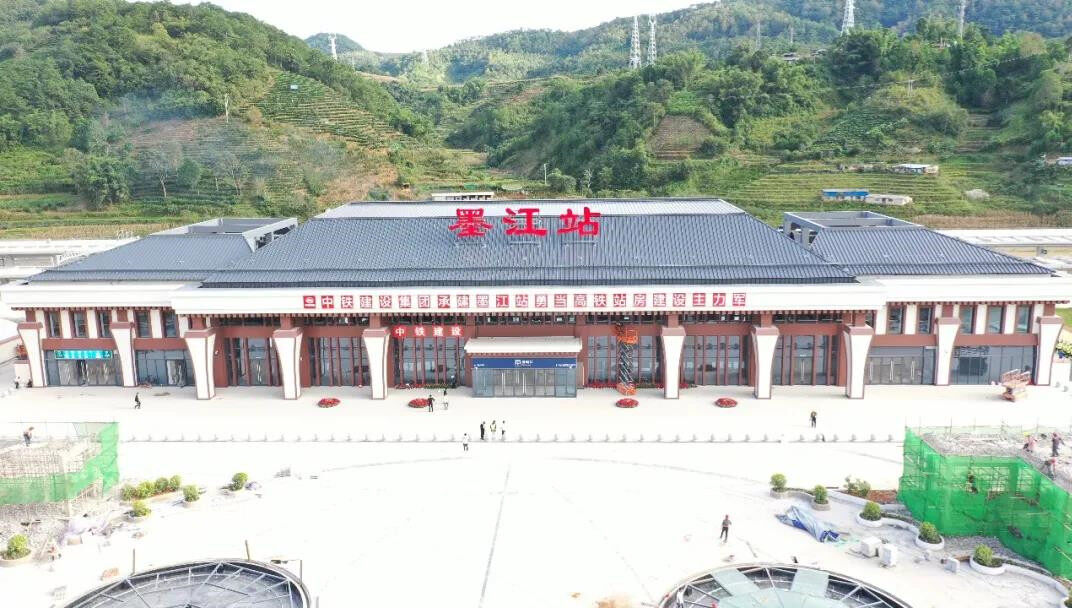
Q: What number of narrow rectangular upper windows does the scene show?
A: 10